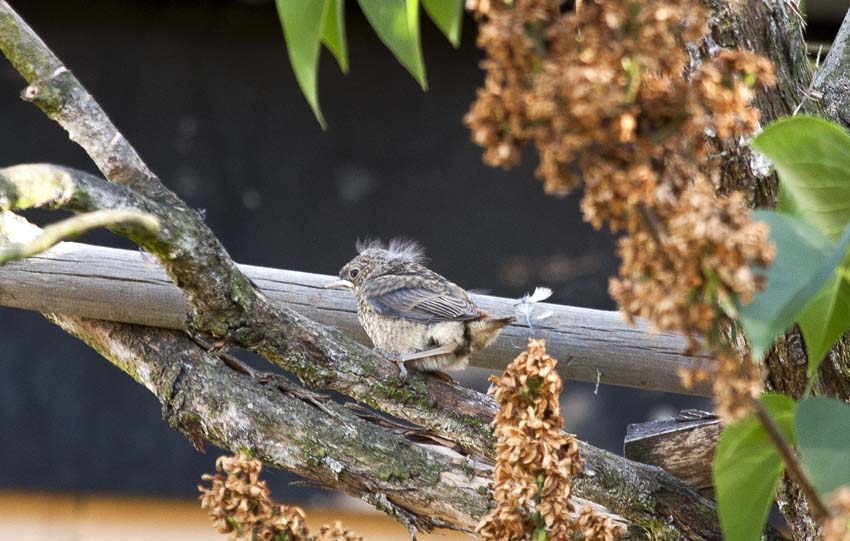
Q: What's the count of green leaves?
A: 9